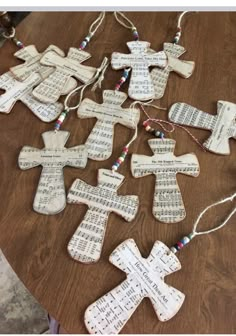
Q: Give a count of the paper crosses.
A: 11